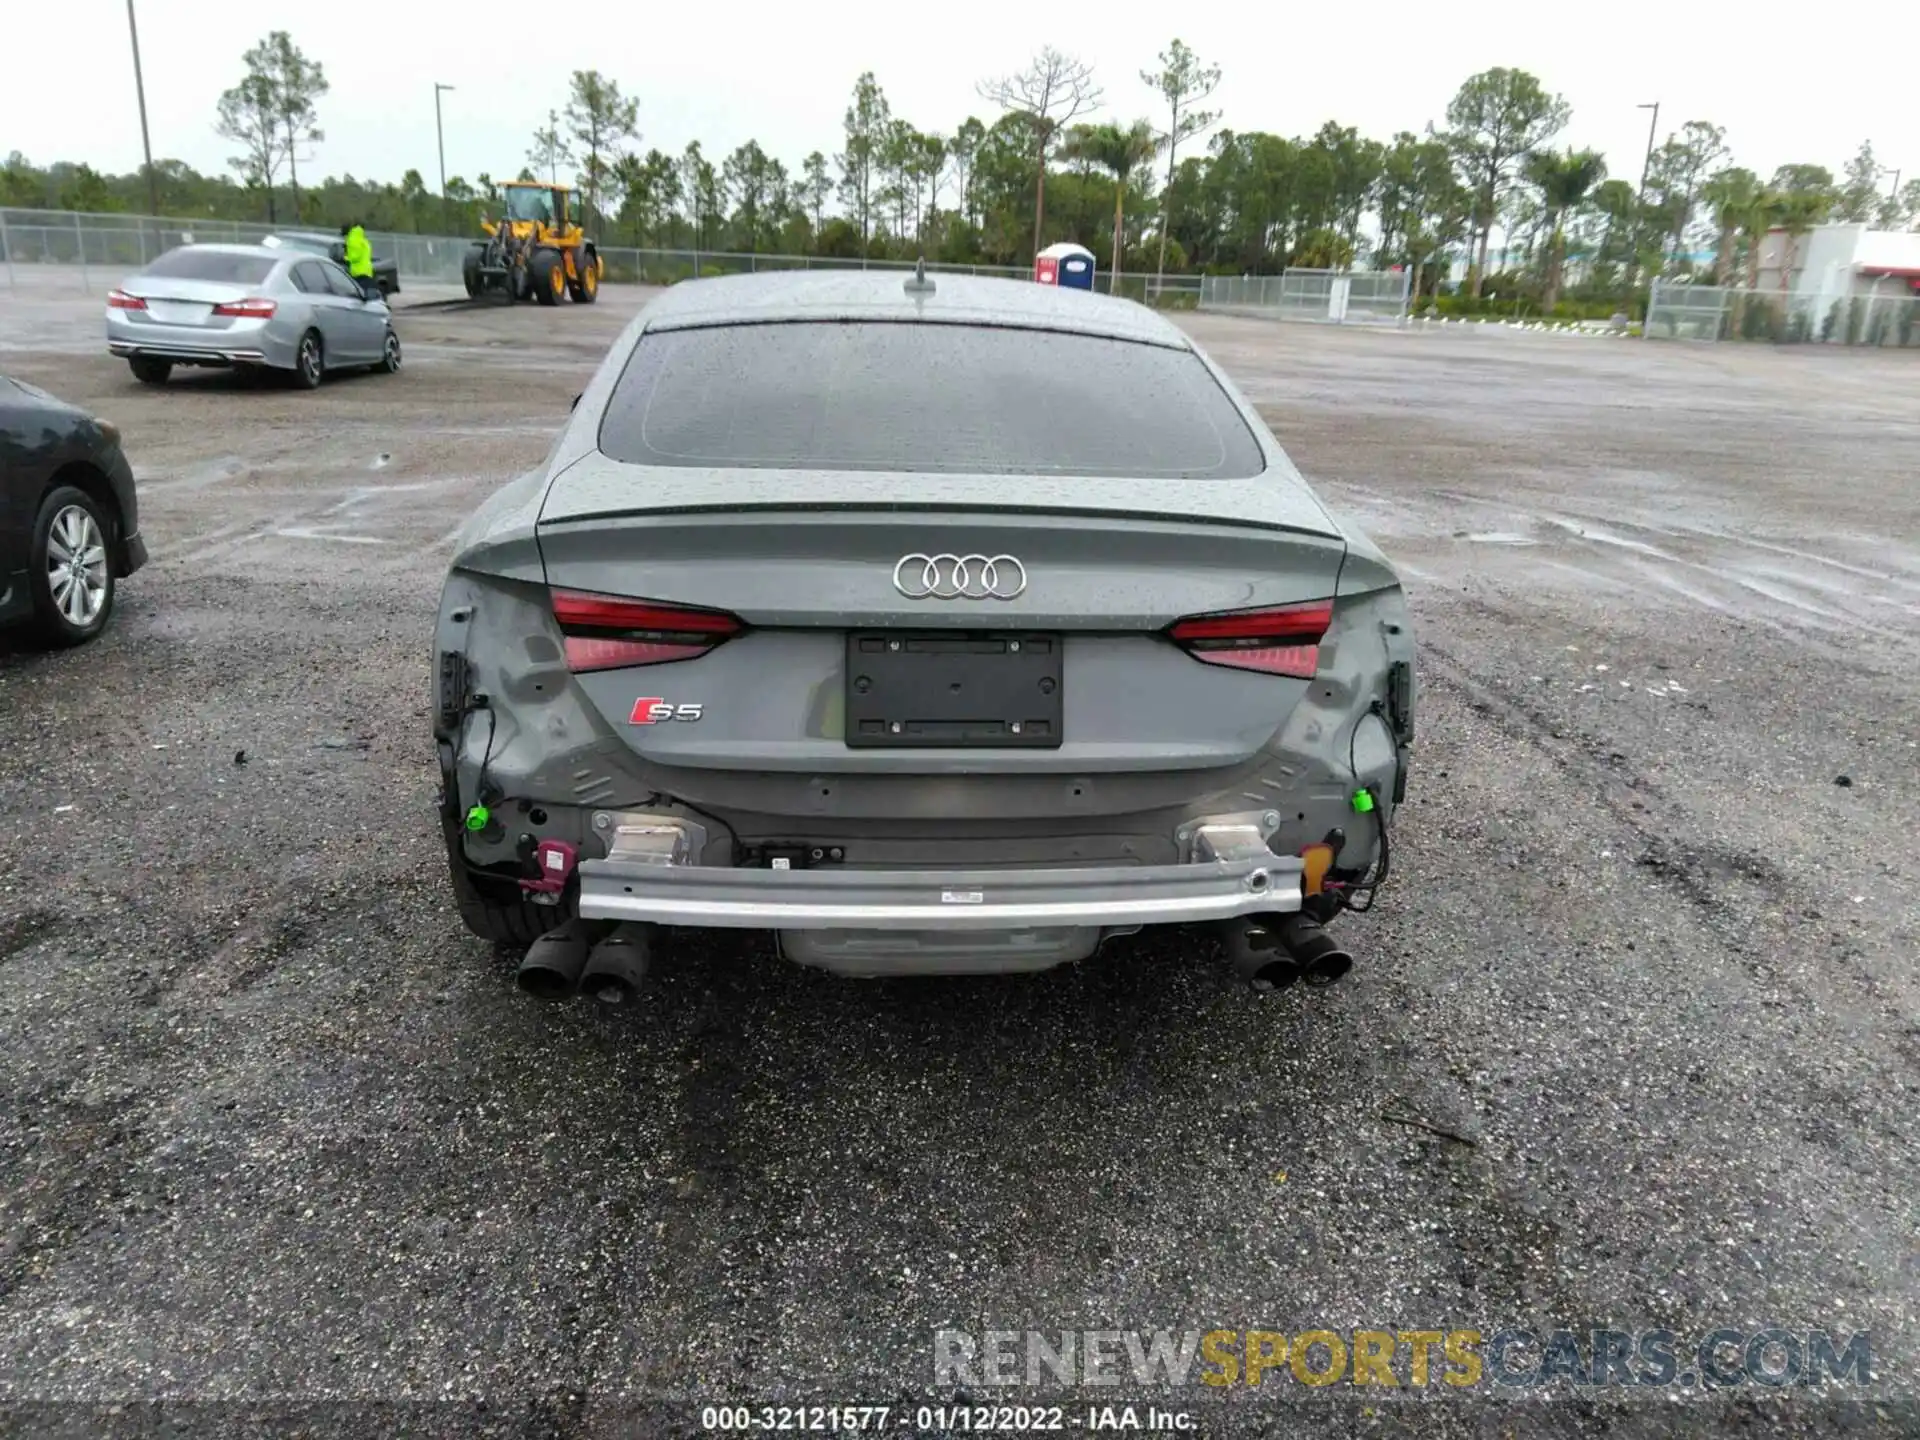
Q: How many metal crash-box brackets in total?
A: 2